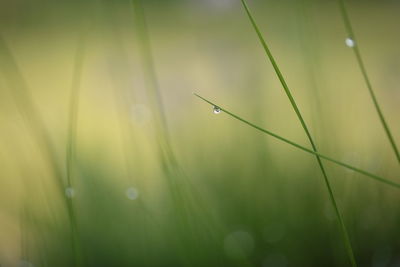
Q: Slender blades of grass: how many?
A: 3